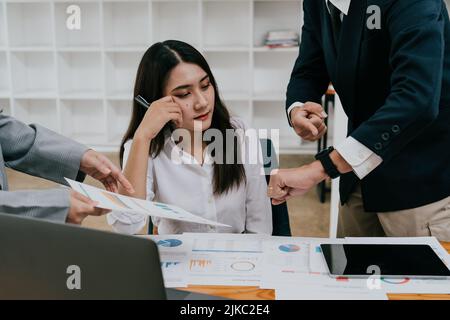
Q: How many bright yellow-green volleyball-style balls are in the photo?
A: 0